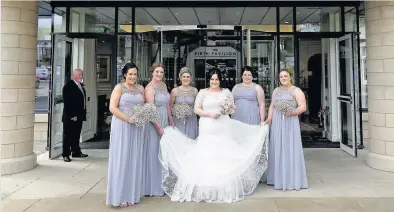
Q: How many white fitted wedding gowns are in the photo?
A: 1